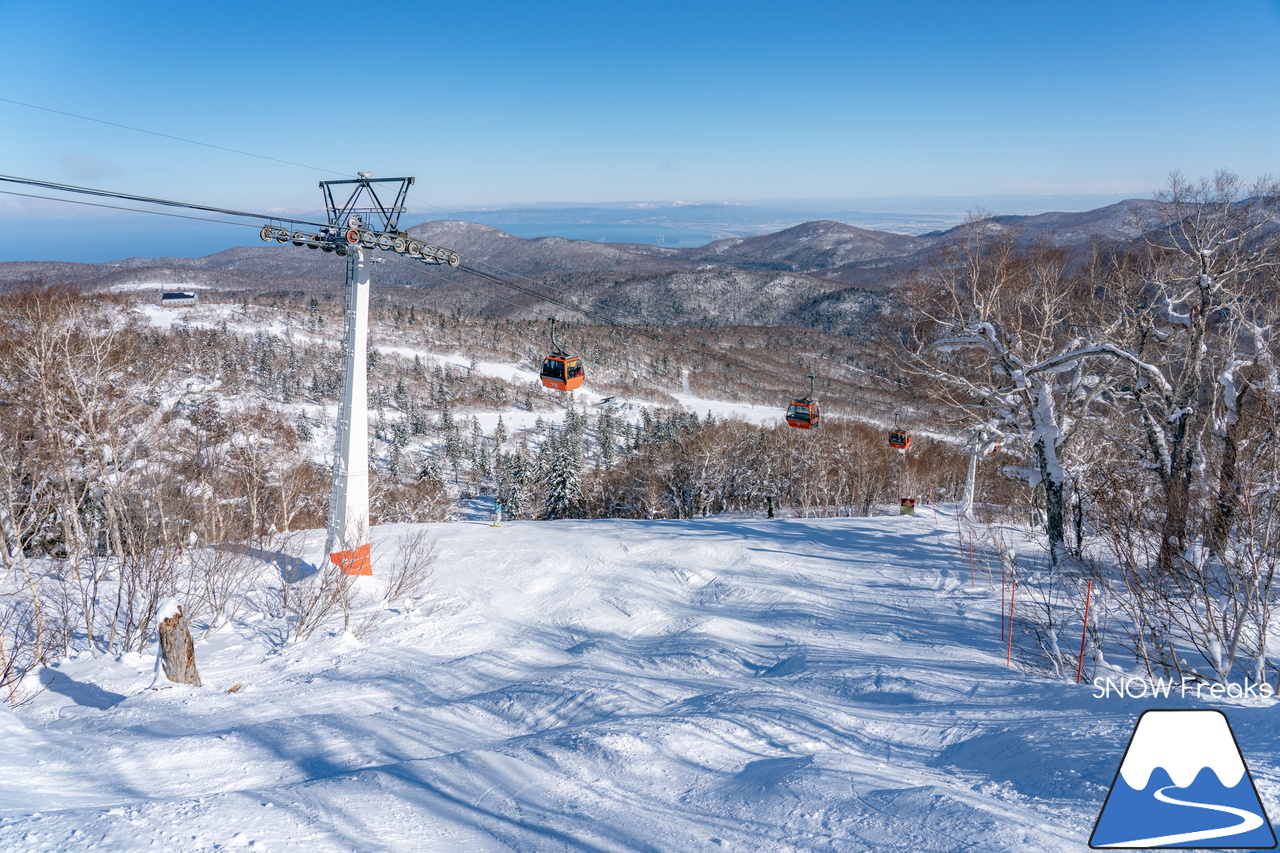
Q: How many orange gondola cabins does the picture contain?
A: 3